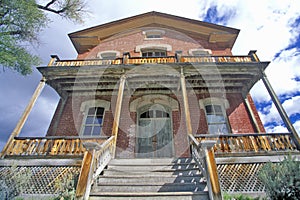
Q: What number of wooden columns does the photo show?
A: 4